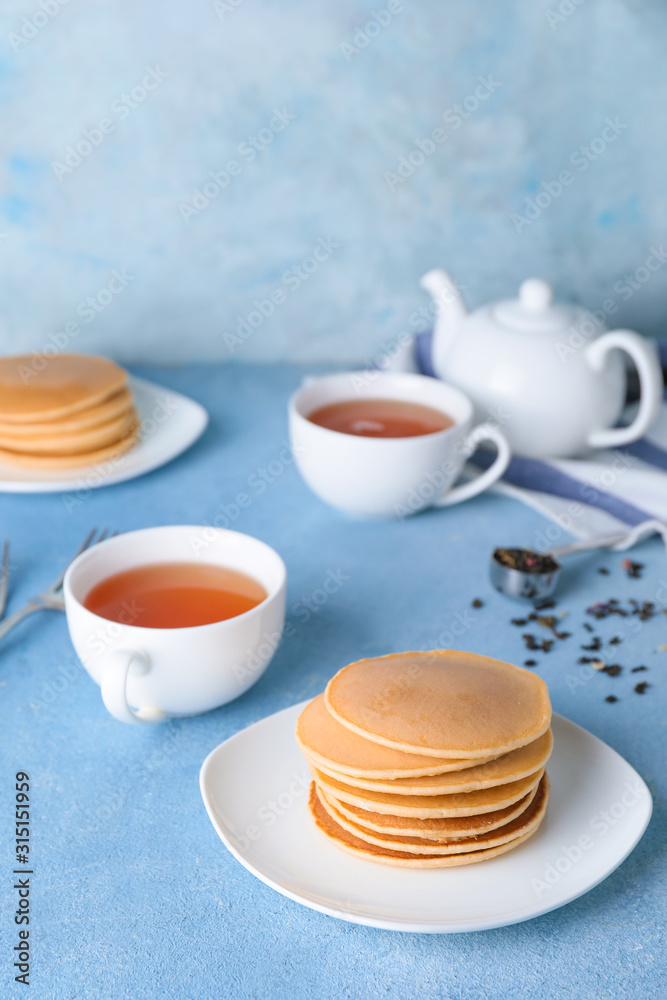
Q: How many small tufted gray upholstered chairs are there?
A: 0